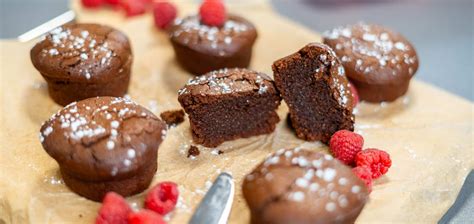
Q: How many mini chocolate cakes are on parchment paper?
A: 6